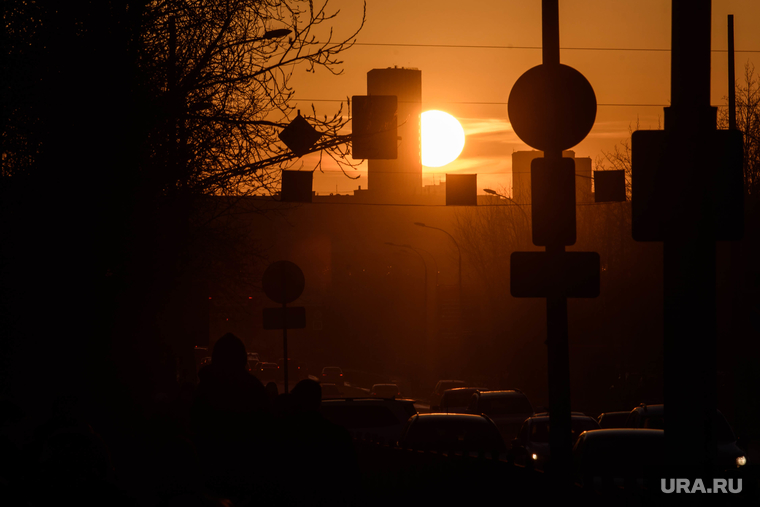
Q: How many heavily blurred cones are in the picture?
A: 0